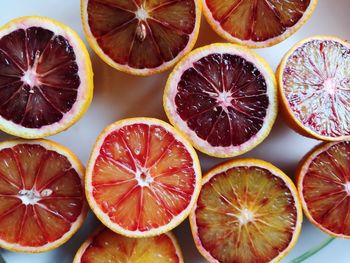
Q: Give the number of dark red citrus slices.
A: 2